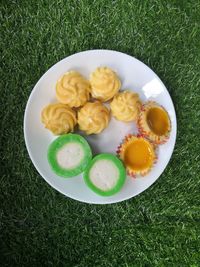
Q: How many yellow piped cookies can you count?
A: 5